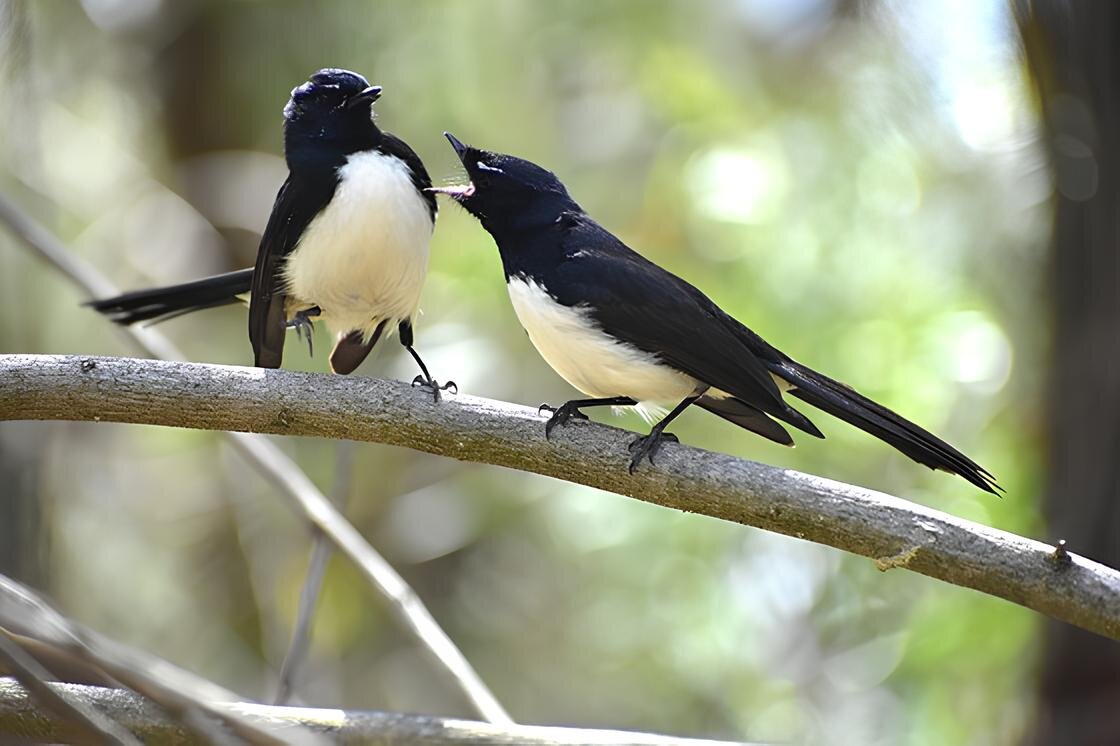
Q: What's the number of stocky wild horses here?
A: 0